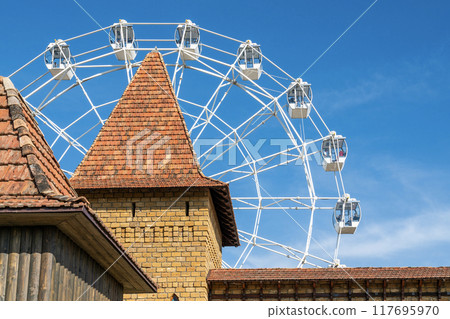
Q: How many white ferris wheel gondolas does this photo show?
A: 7